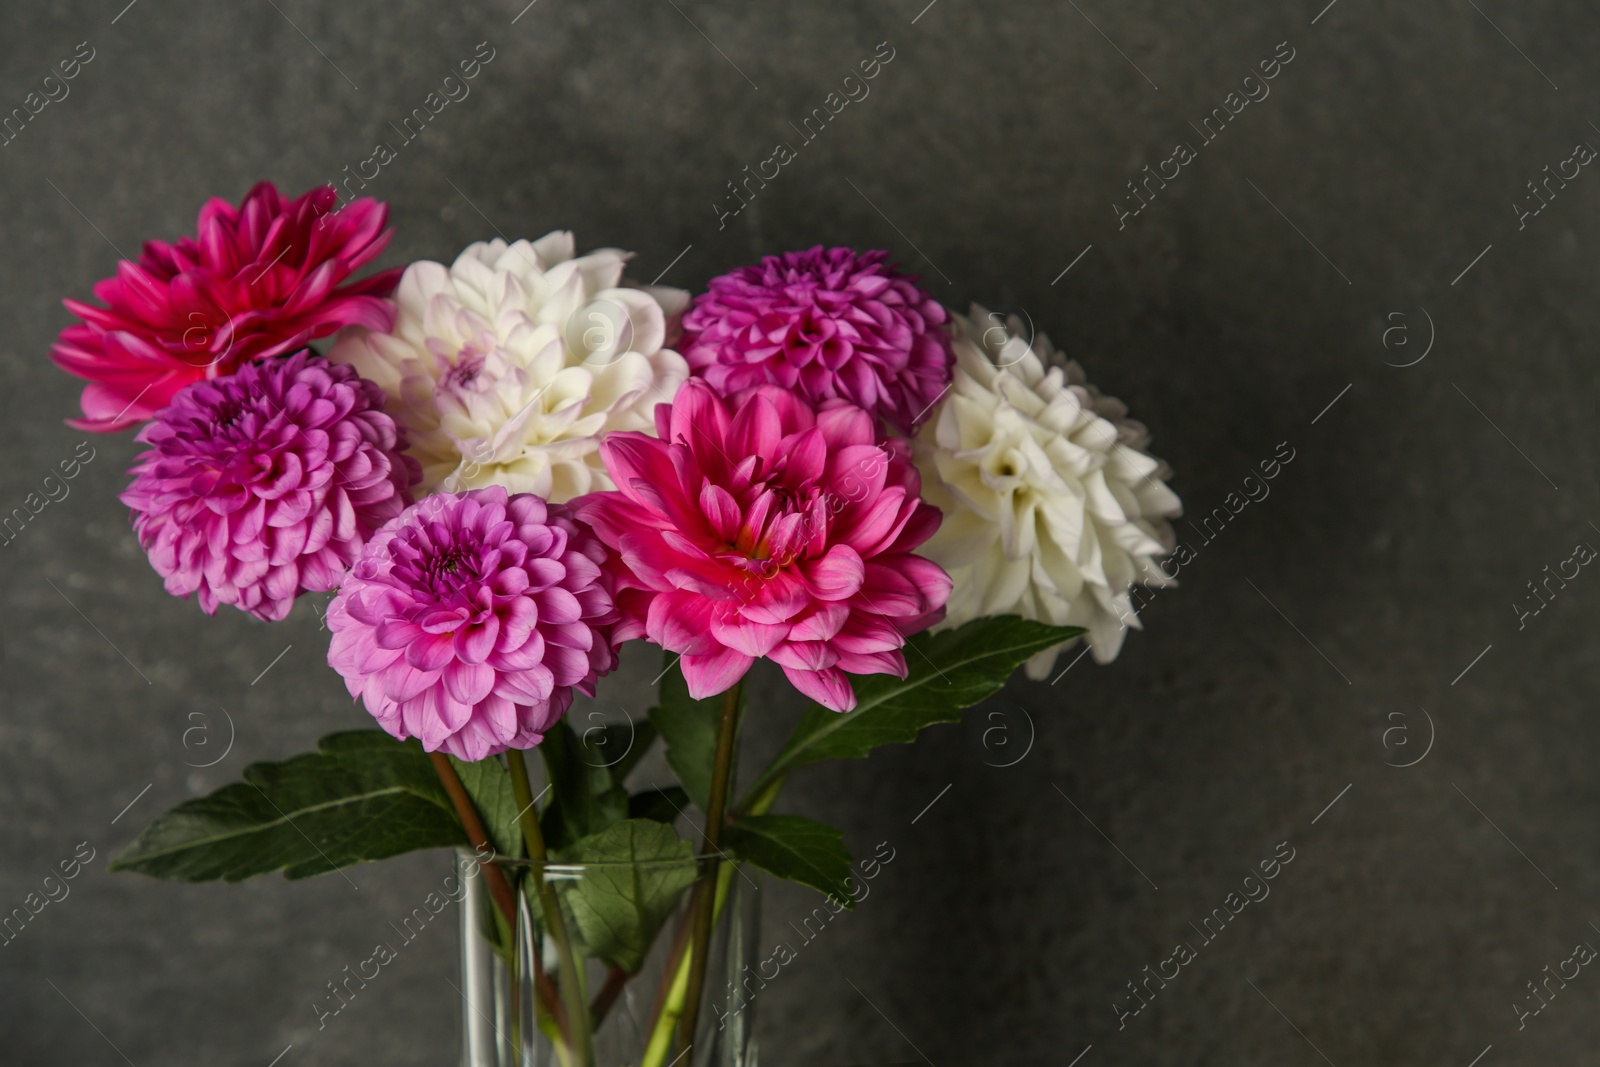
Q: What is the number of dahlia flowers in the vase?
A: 7